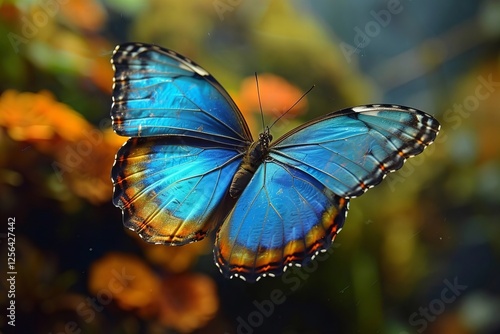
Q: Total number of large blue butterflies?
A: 1